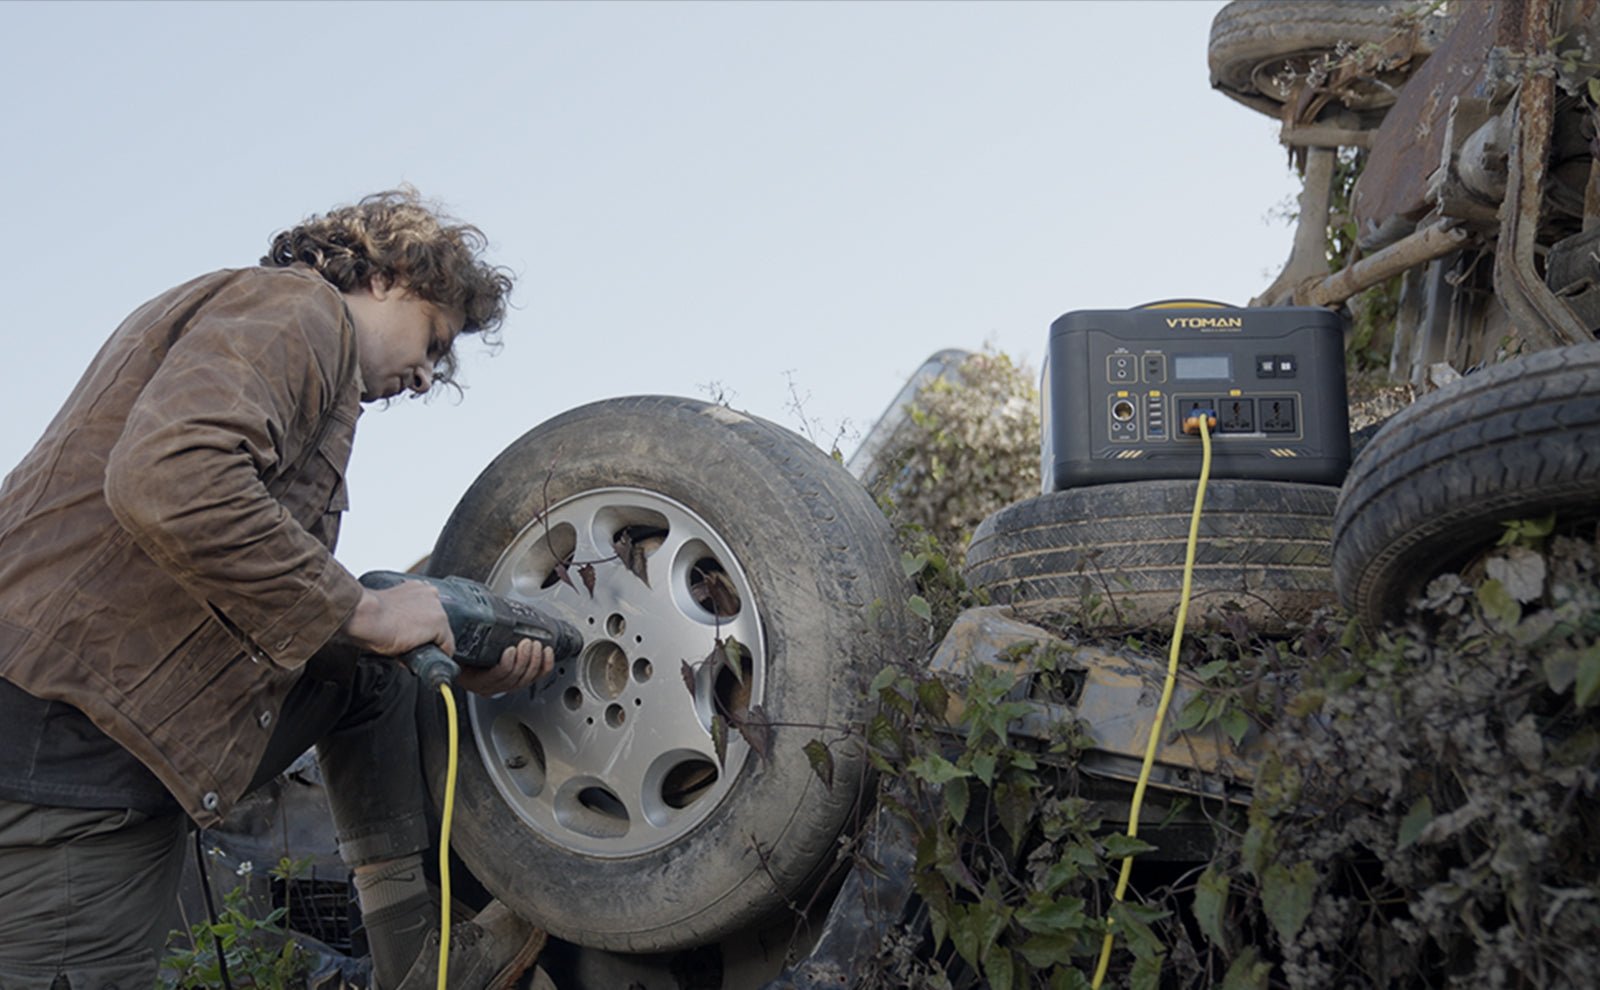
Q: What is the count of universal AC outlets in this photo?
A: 3